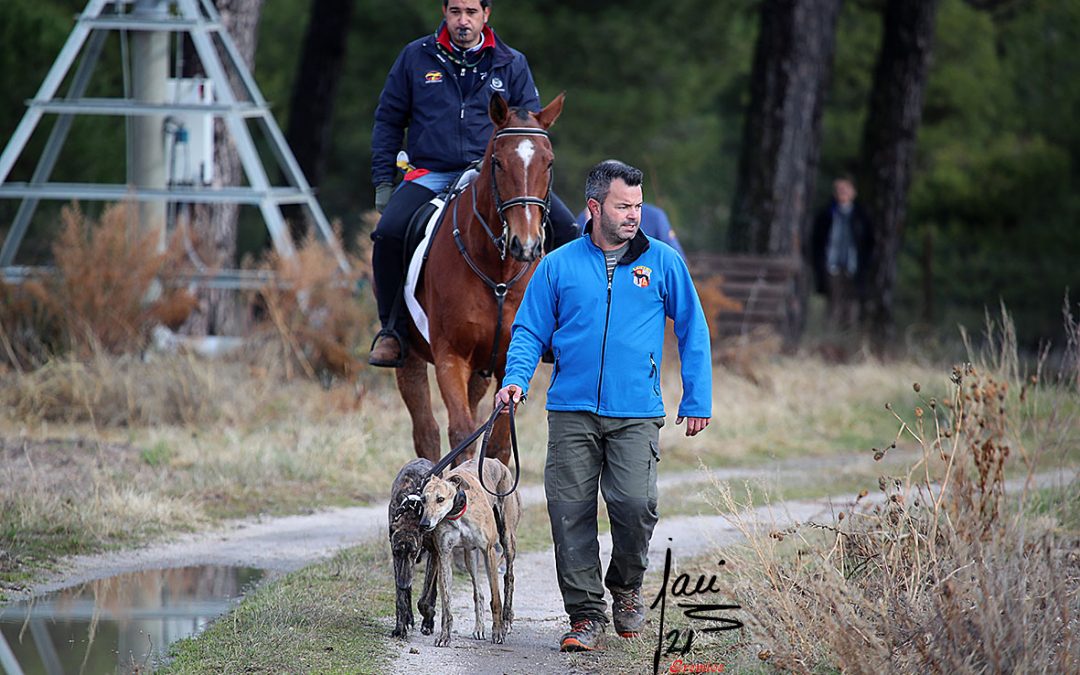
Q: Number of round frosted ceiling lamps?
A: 0